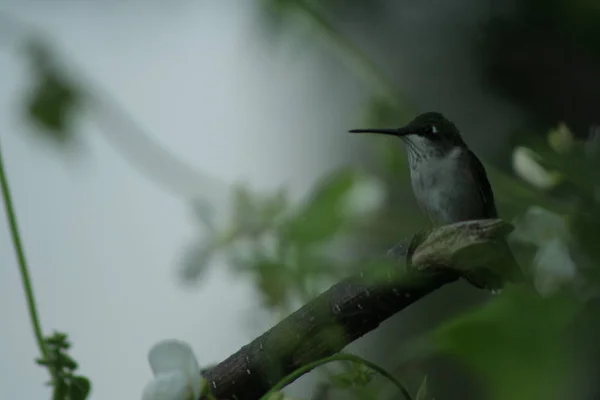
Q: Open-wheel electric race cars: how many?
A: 0